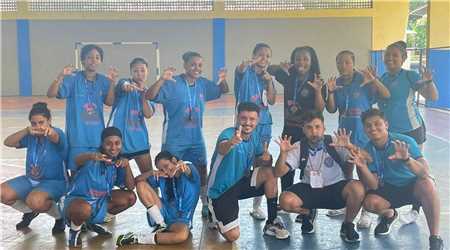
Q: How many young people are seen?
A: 13